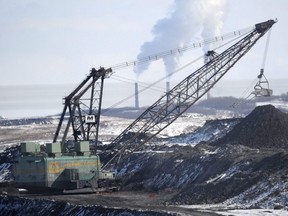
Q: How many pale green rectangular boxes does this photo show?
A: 3